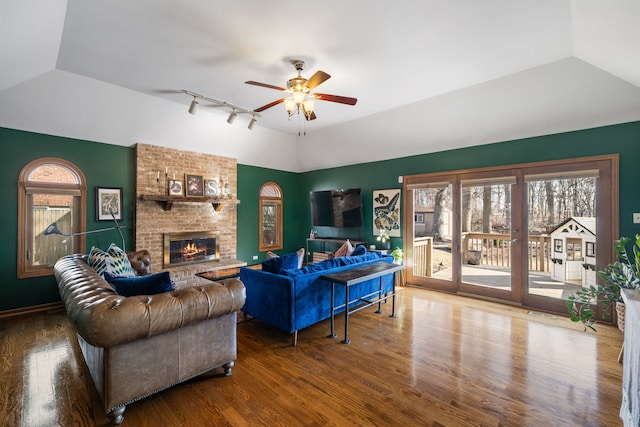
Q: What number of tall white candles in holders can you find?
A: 3